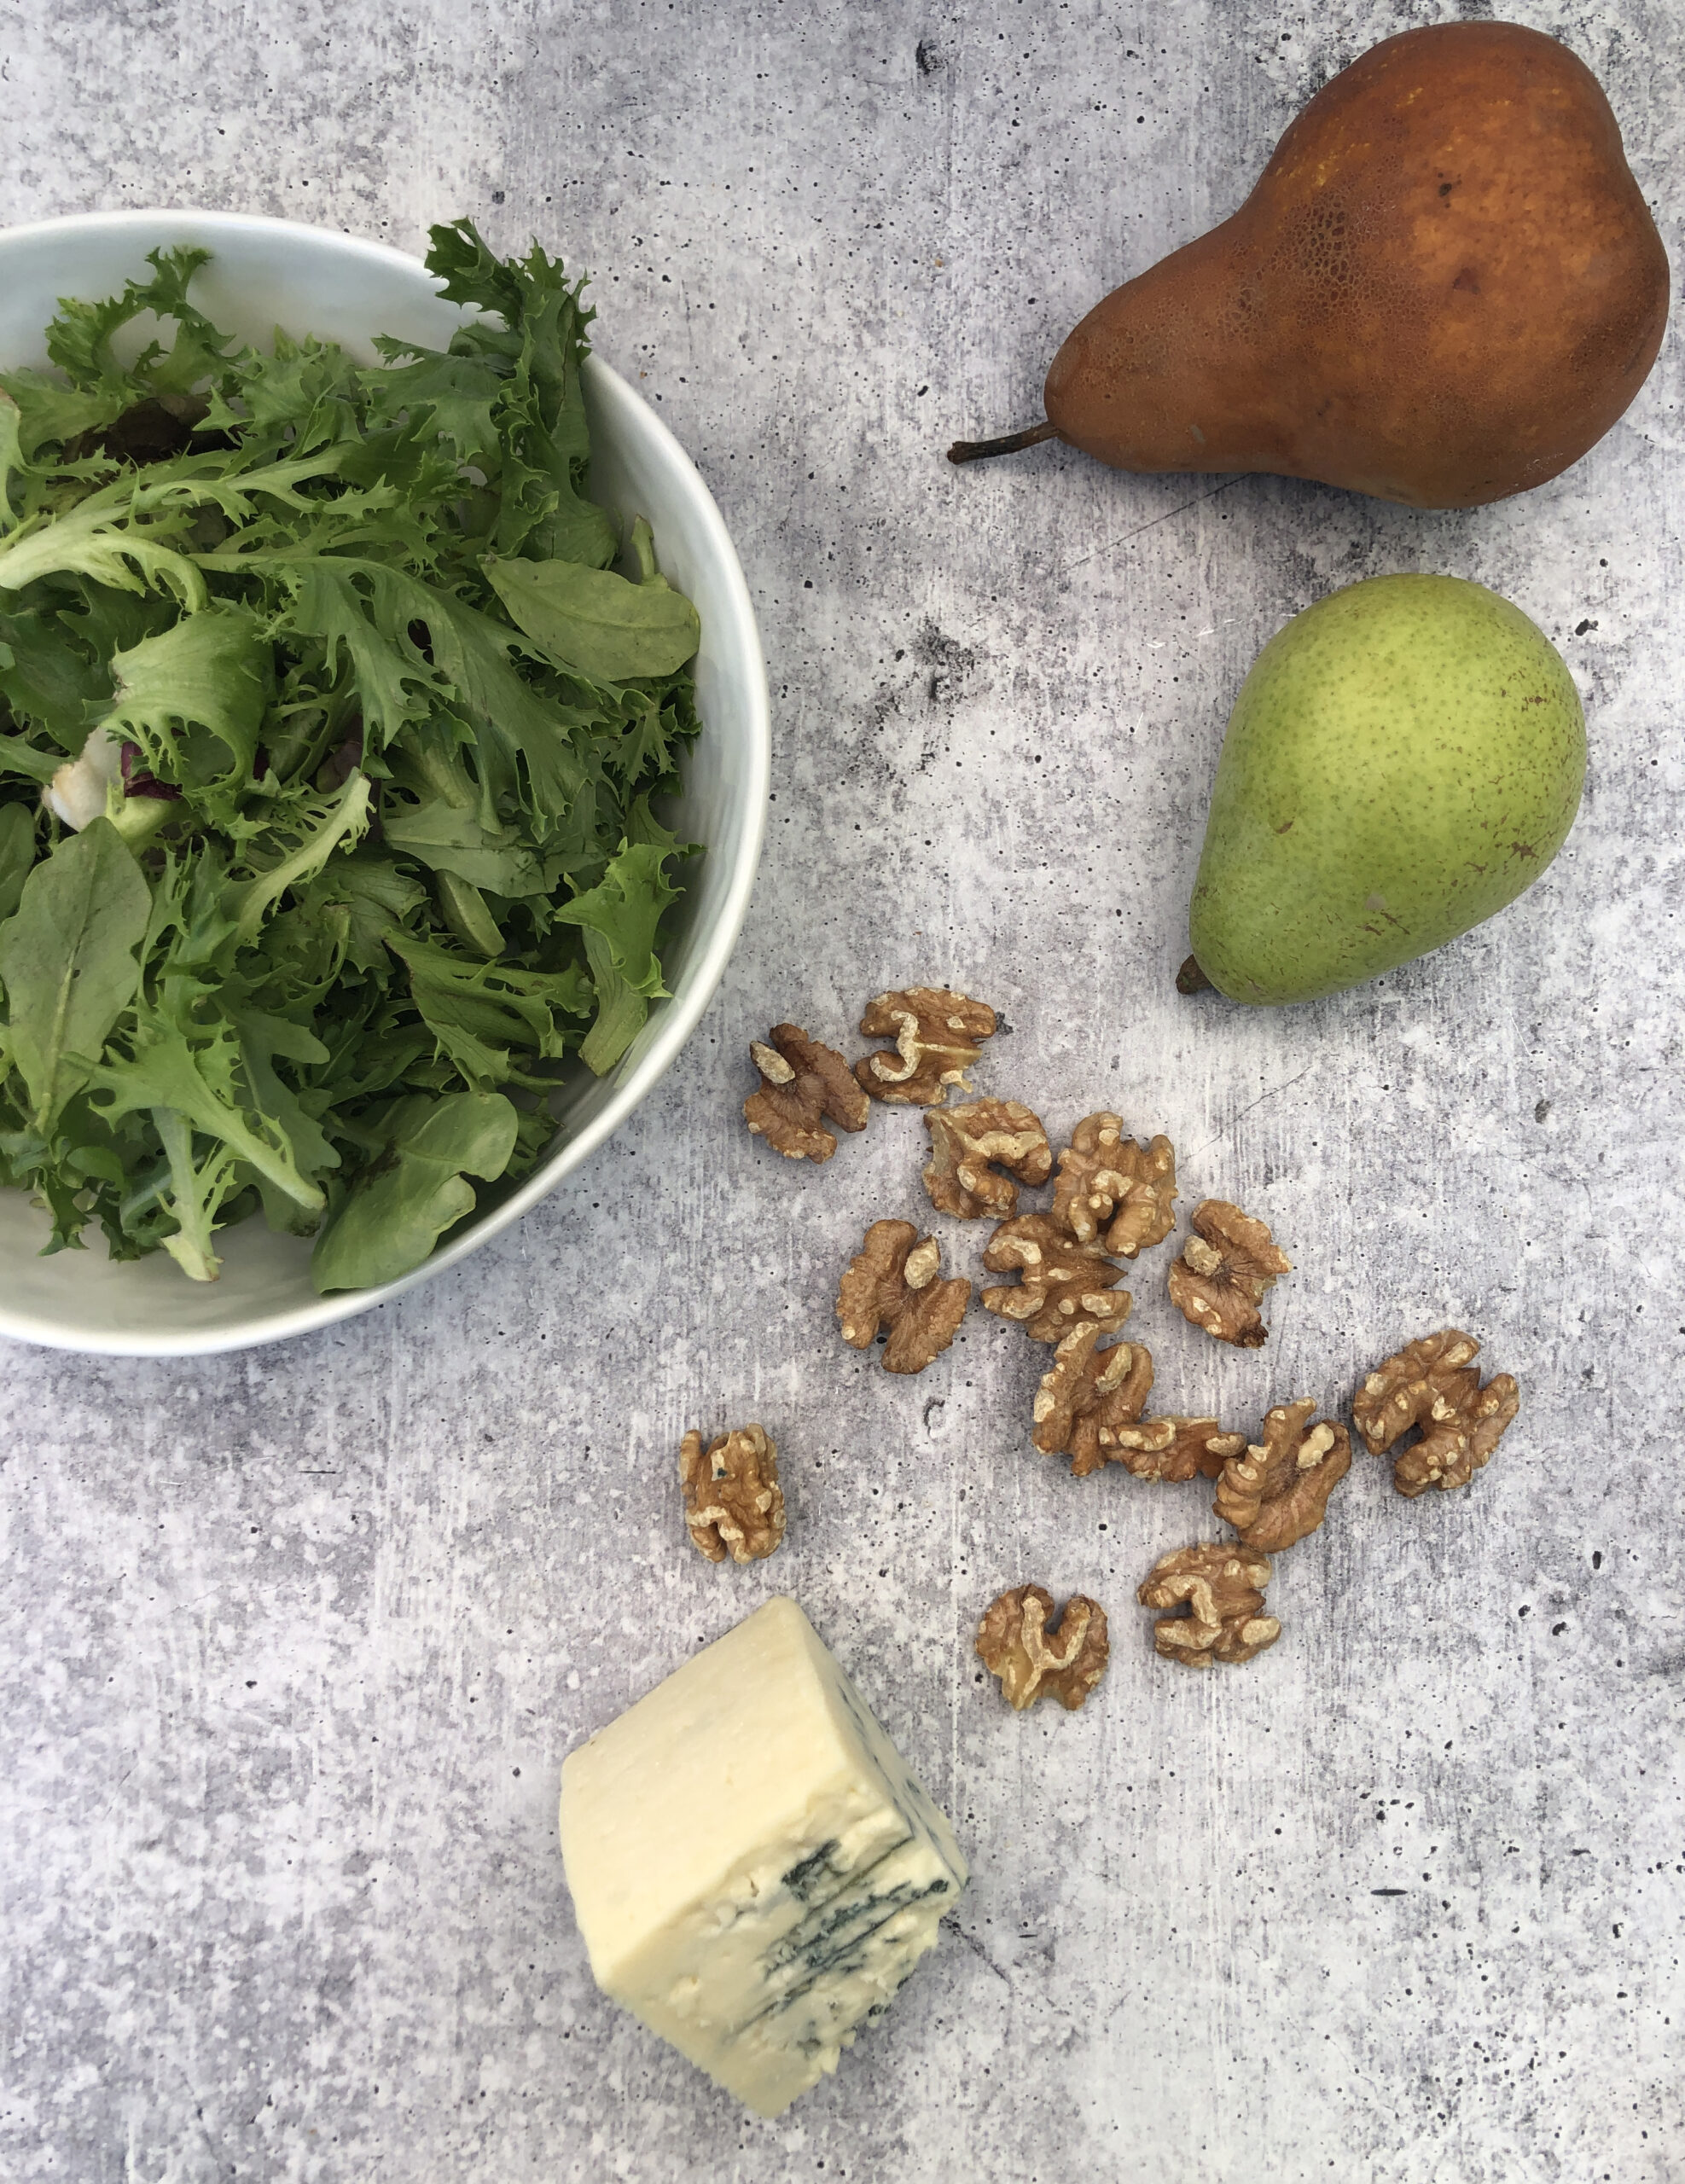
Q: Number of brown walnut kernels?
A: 14